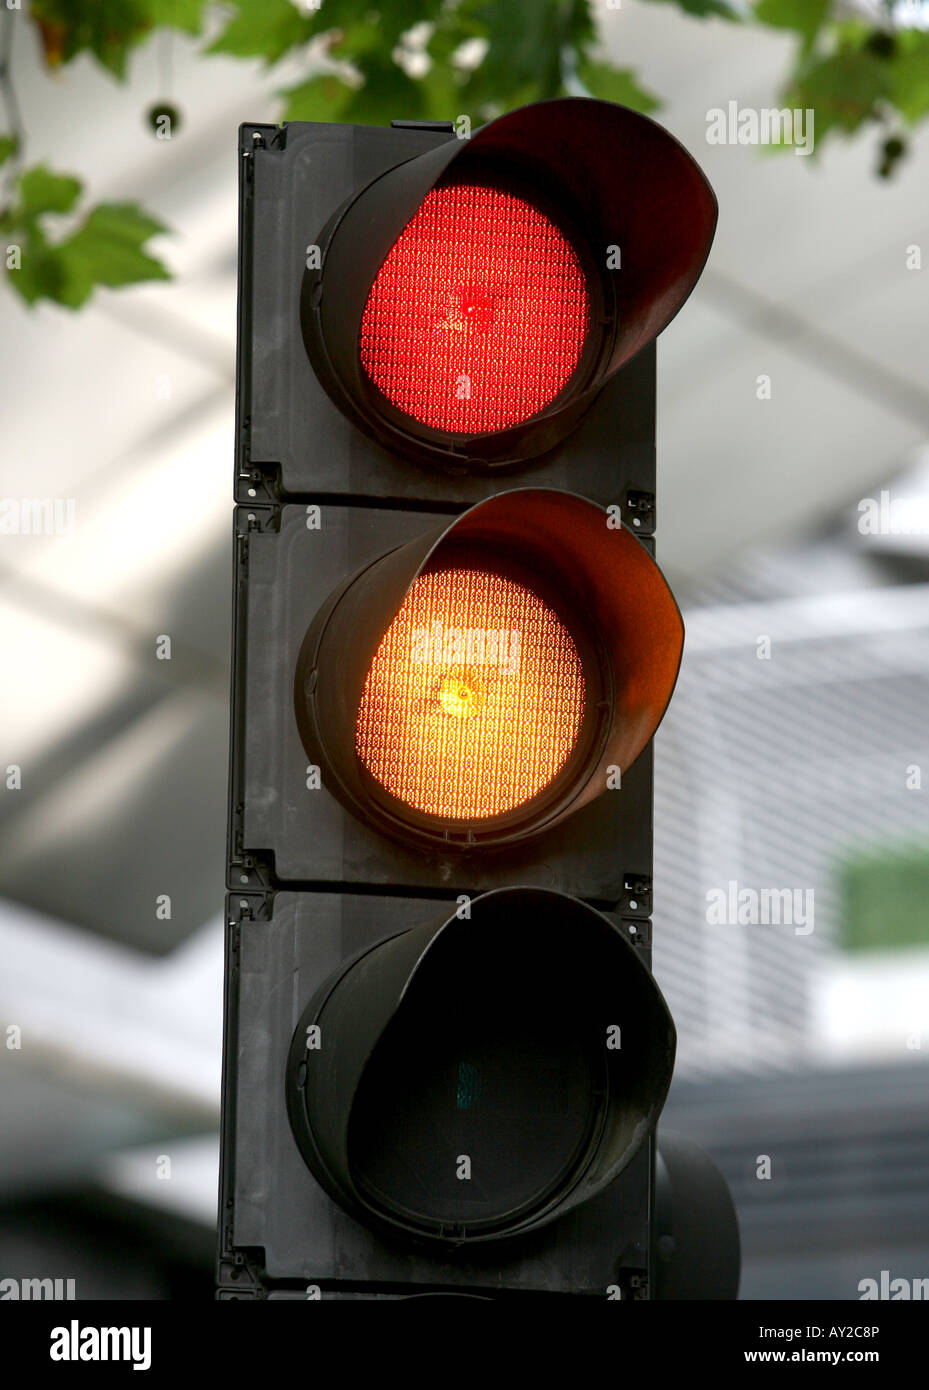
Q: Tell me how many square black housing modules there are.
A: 3